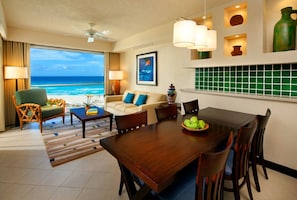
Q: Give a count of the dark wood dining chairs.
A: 6